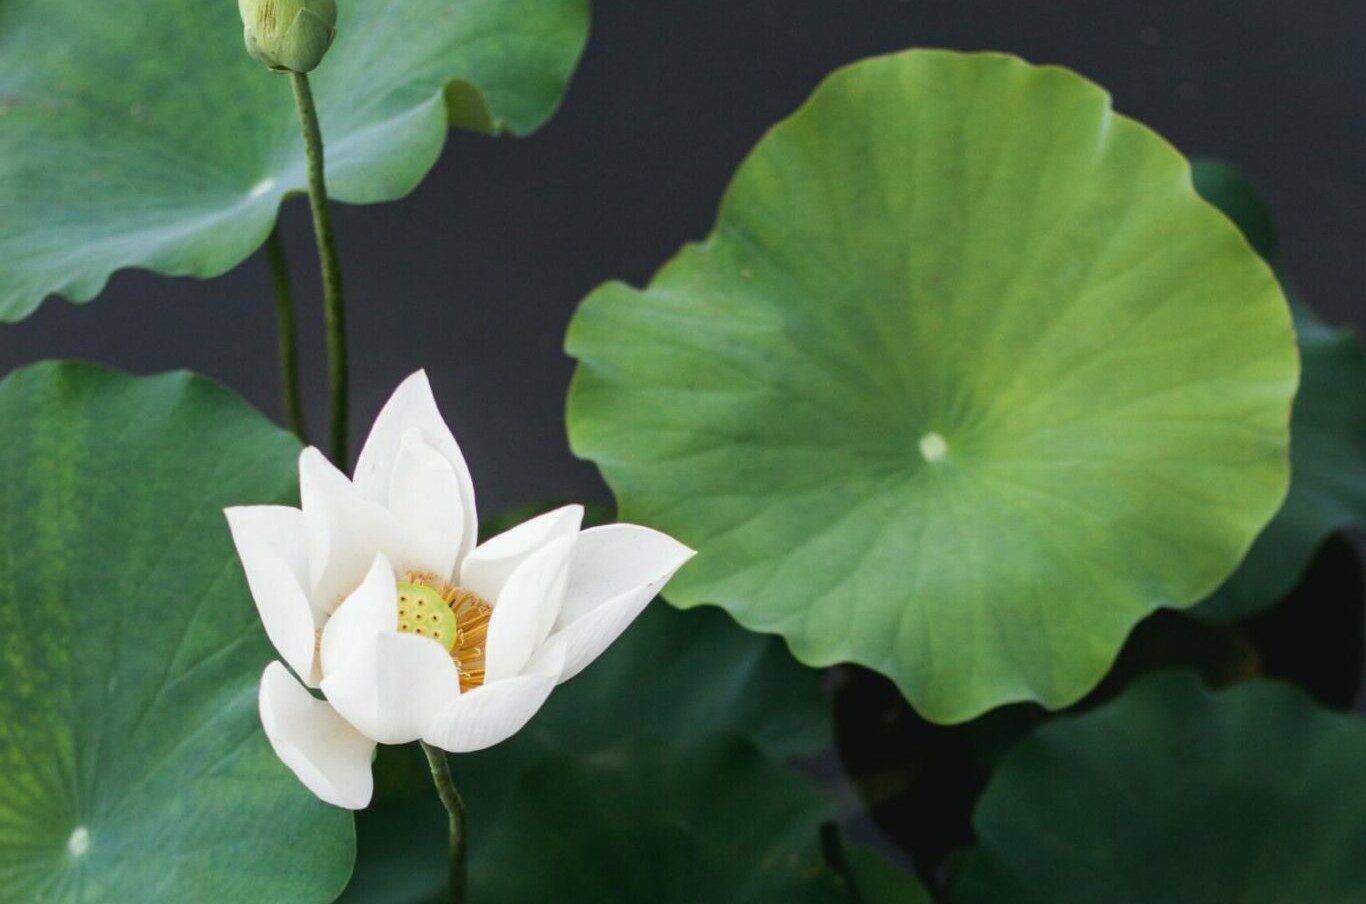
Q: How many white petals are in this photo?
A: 11